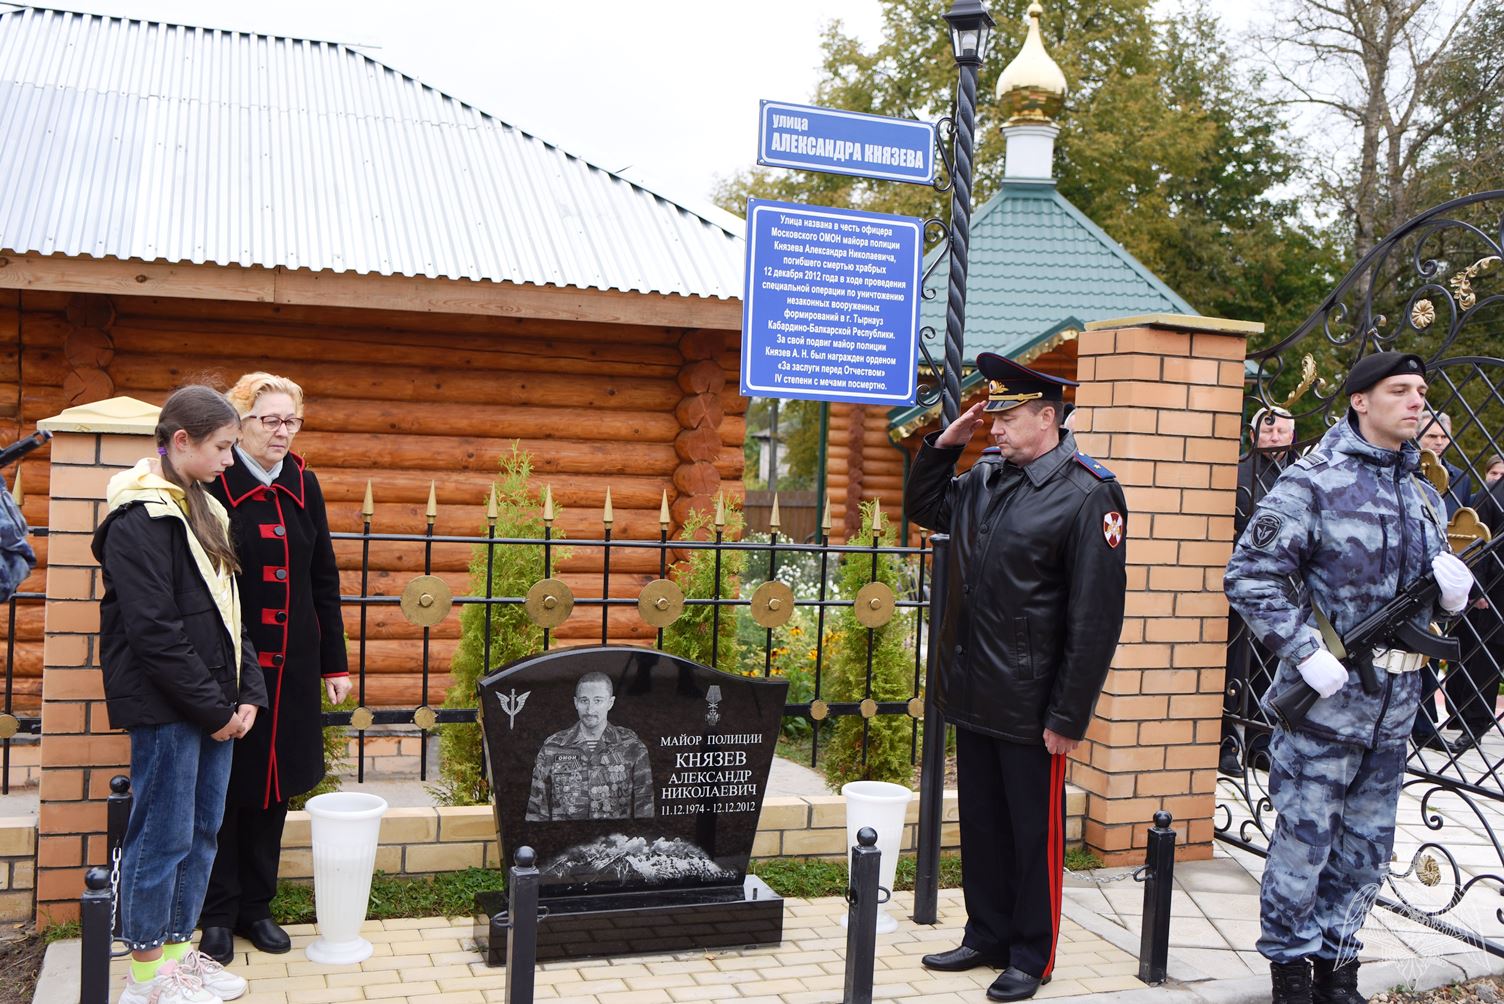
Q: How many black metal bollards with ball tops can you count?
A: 5